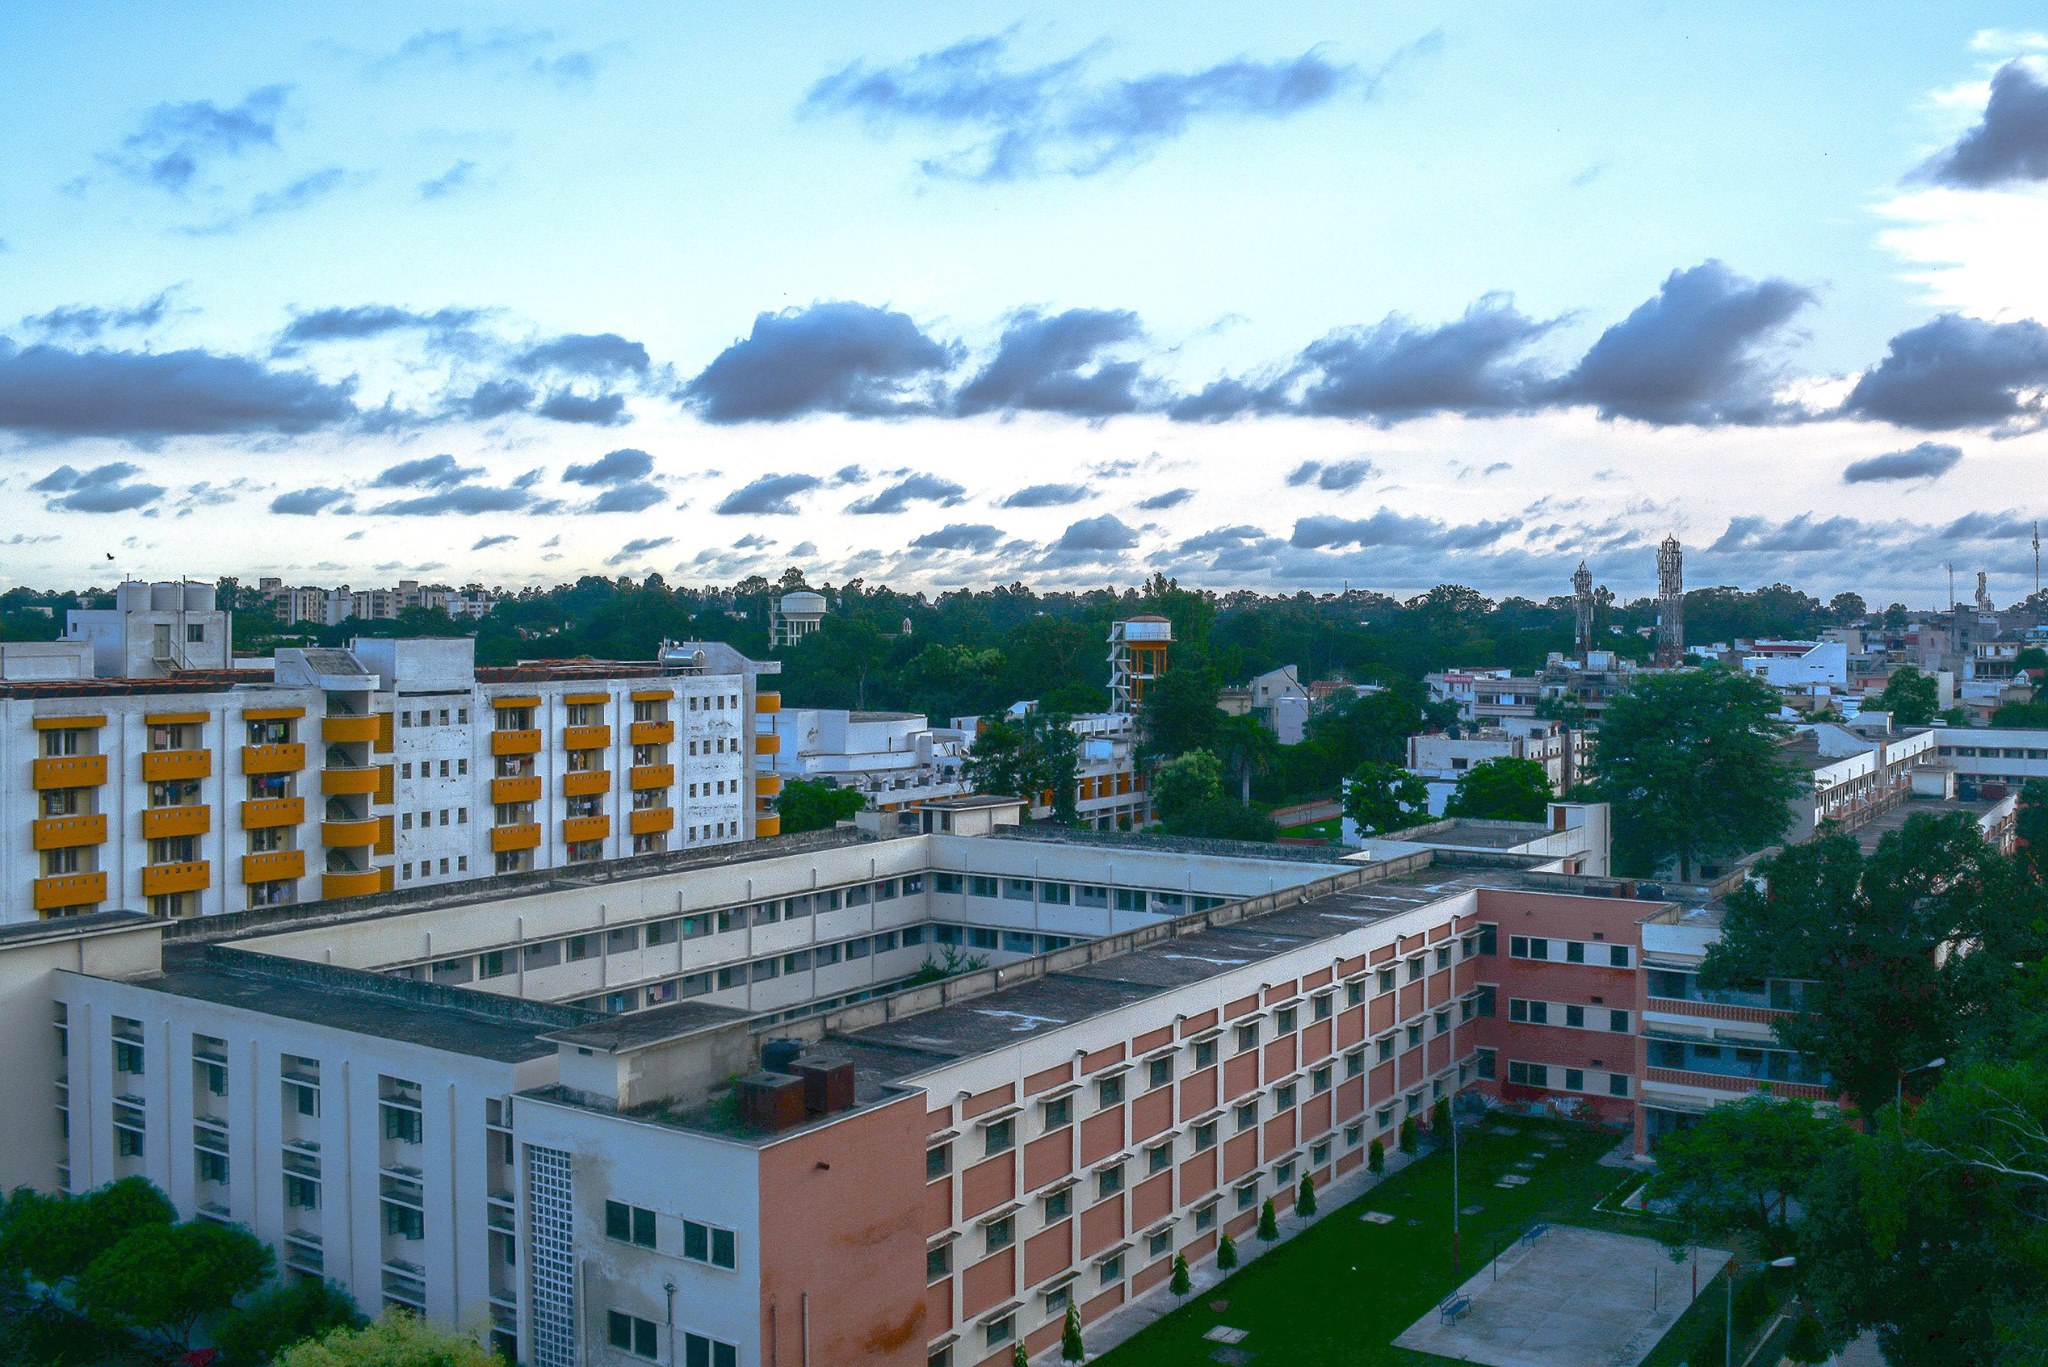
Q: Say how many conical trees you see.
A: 9